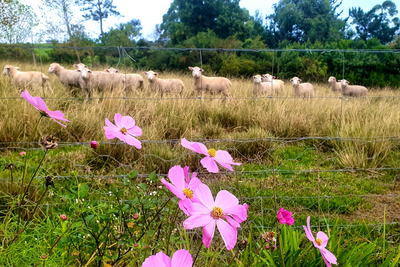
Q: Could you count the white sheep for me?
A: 12